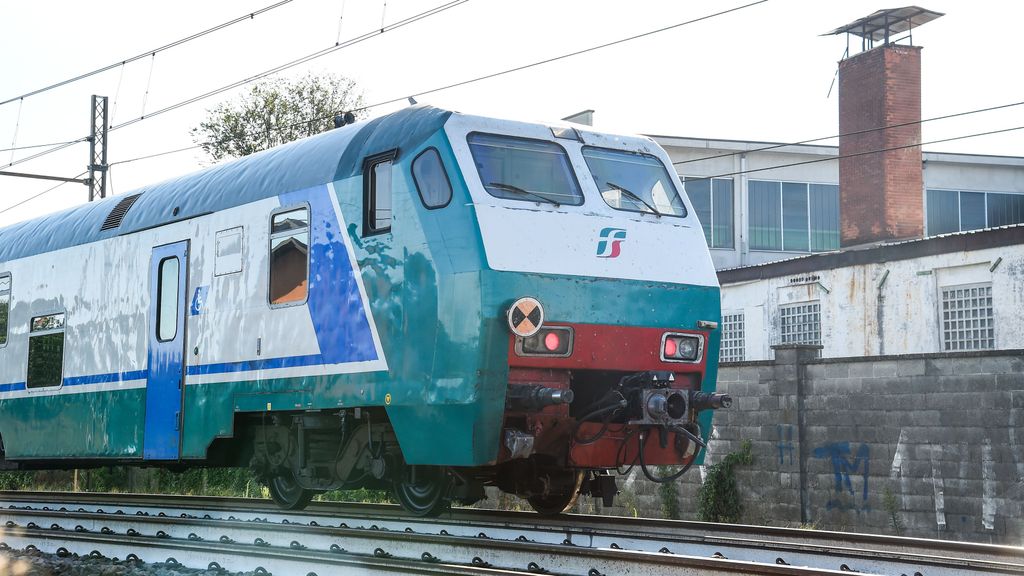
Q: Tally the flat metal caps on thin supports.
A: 1